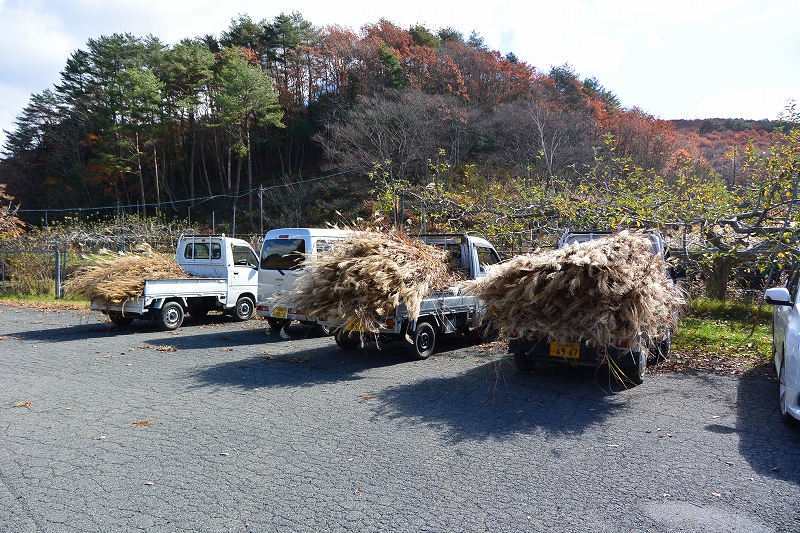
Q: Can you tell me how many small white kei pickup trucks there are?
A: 3